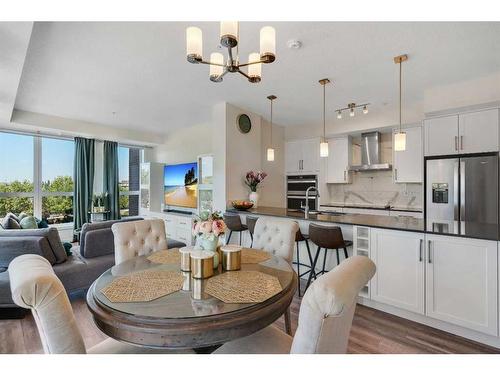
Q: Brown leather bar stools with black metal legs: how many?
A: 4